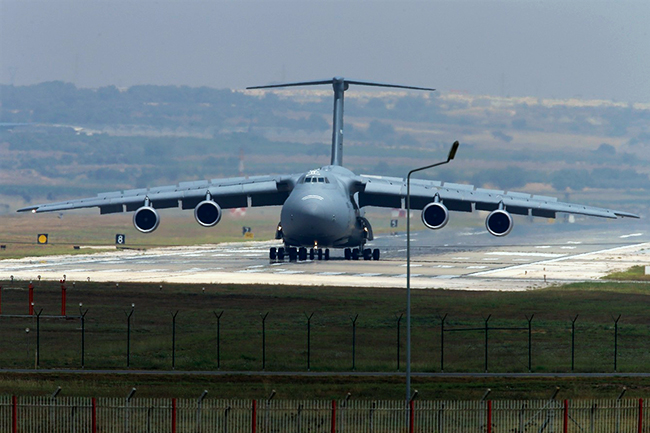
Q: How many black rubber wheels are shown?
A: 11